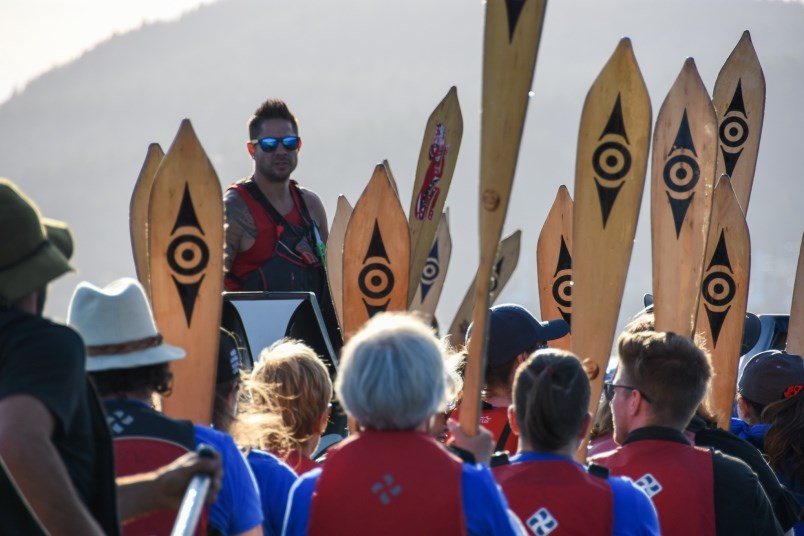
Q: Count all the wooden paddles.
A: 15